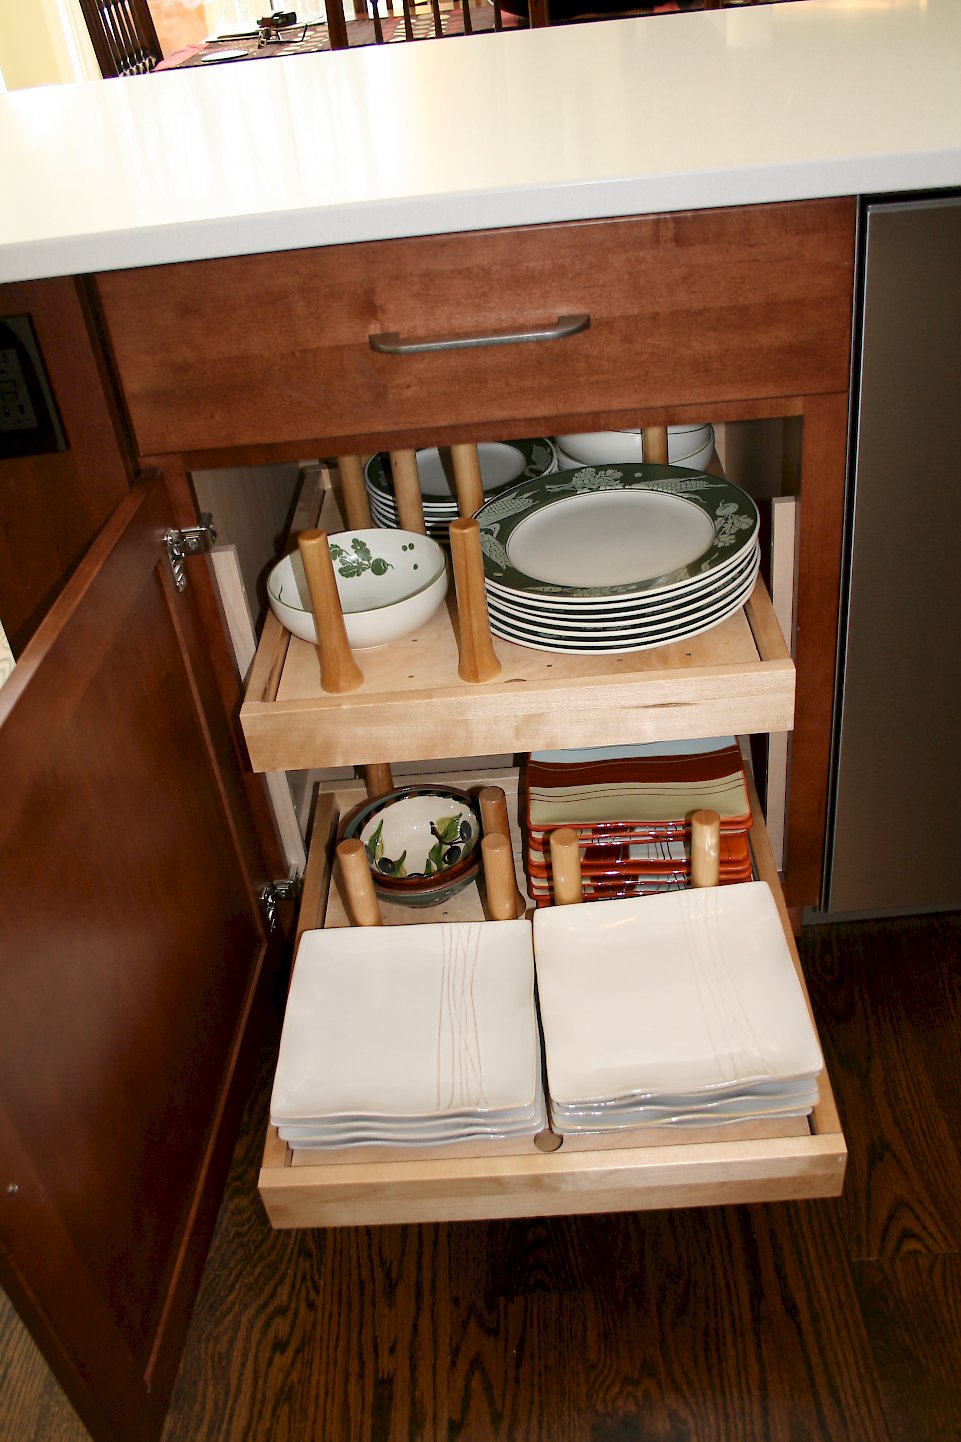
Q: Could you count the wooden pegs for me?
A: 12